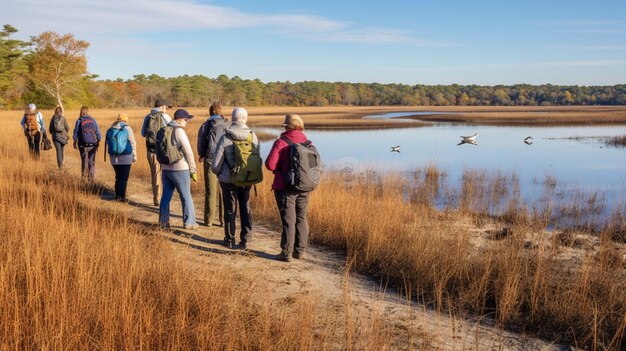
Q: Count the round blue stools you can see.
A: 0